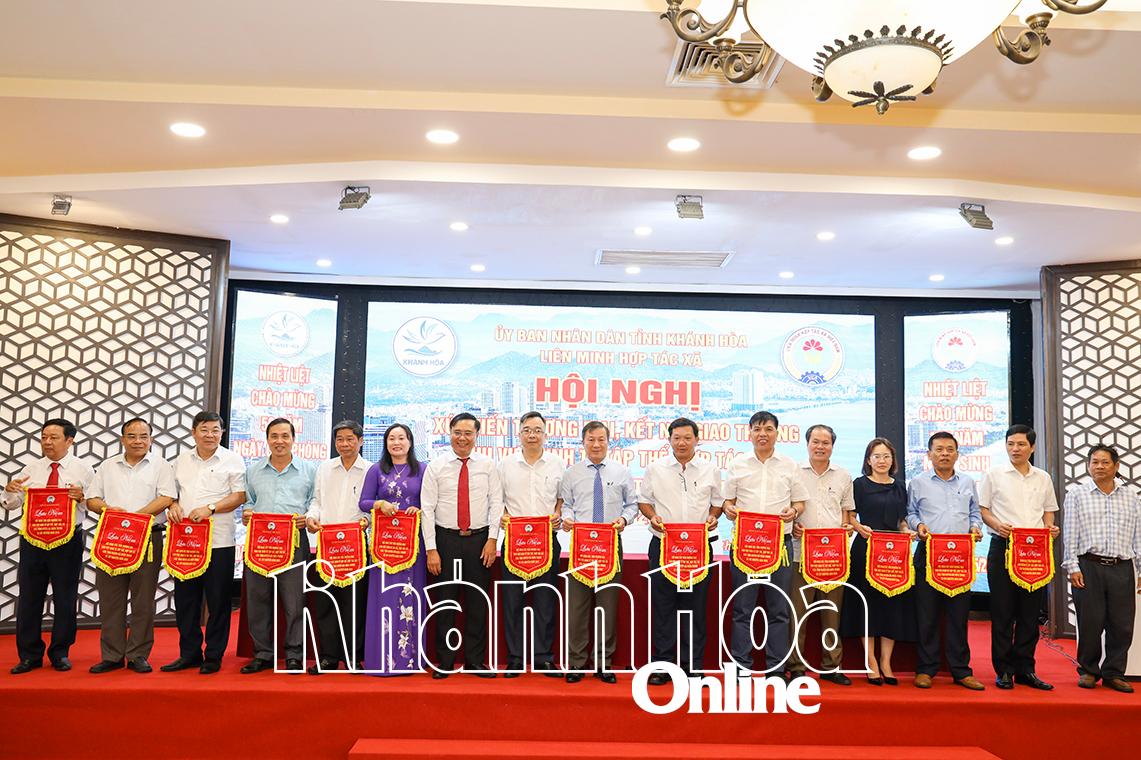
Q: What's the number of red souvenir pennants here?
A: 14